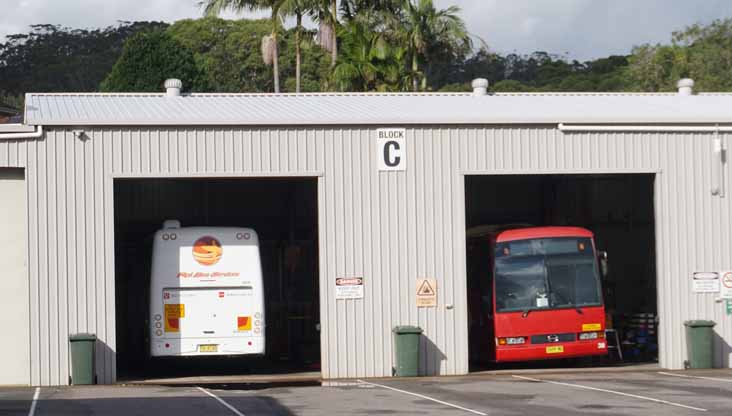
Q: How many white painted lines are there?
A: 5